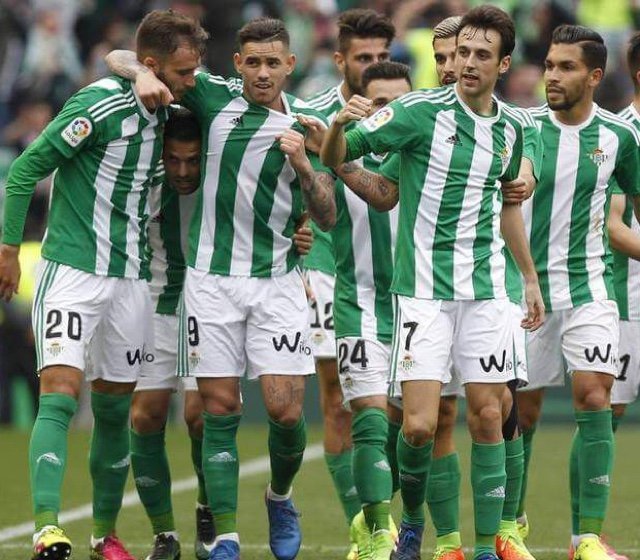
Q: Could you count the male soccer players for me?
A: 9